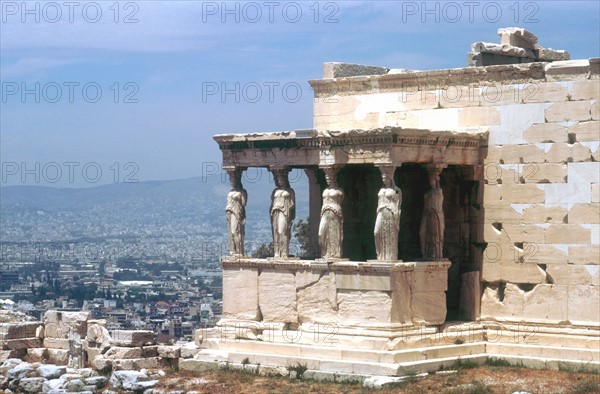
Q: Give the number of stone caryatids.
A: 5